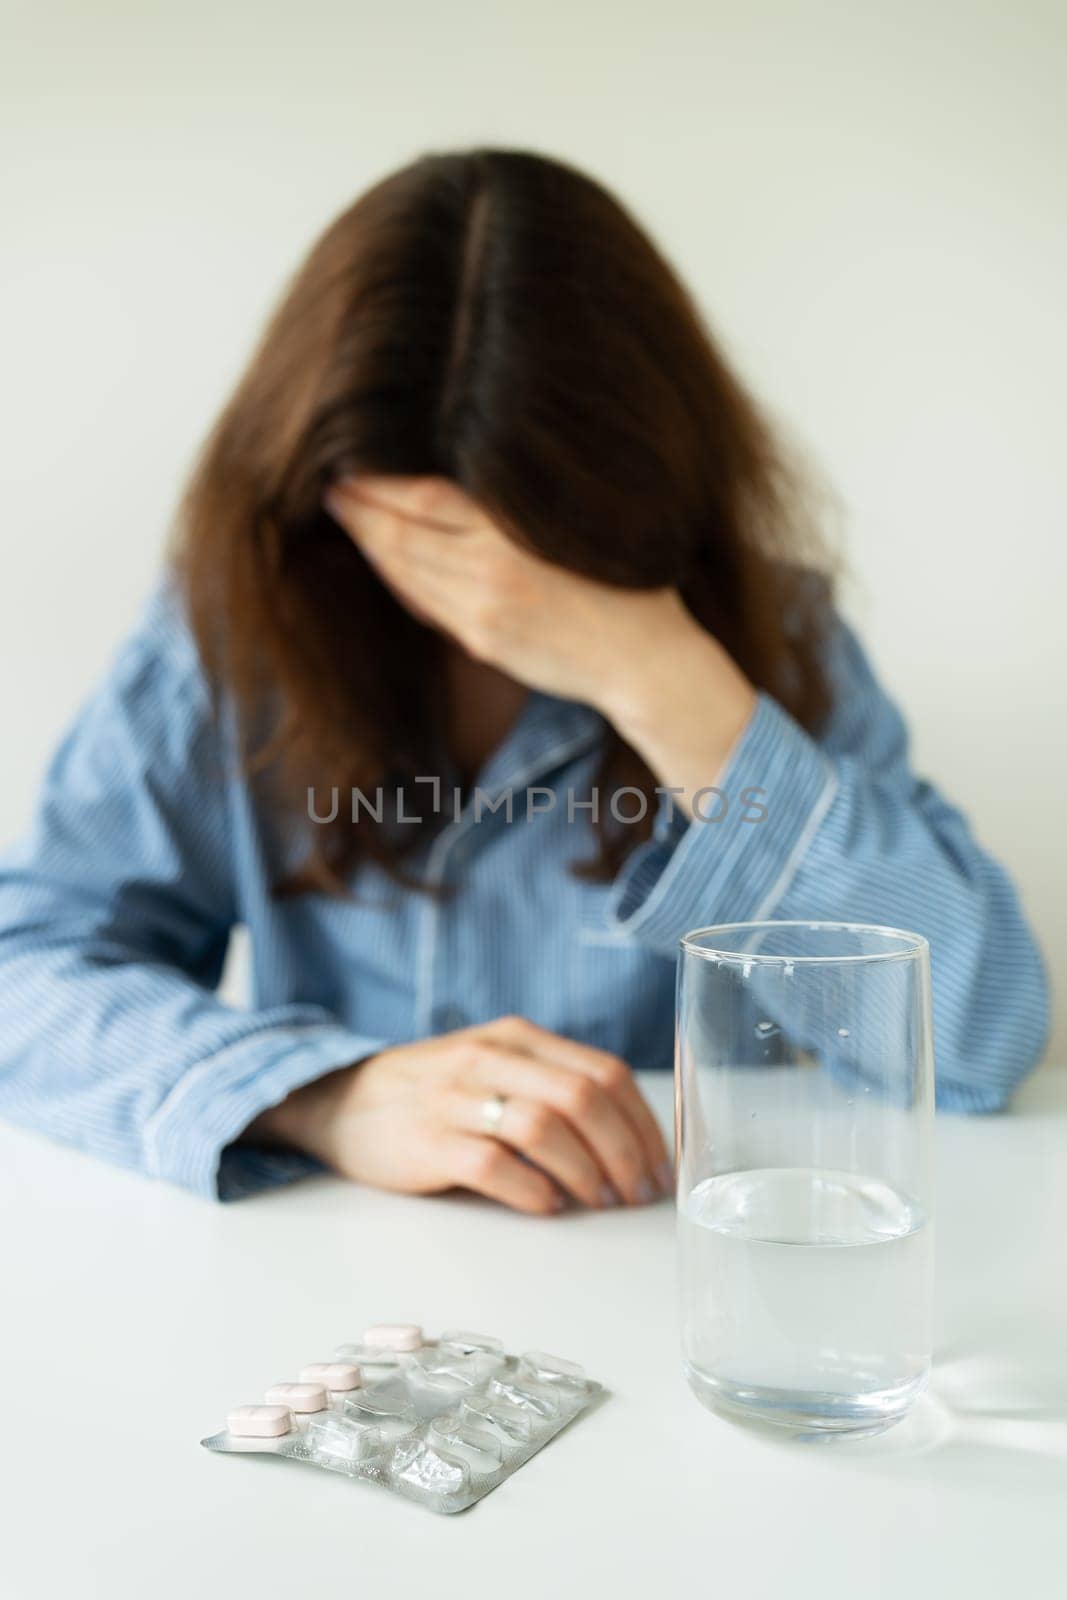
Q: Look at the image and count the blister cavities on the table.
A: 14